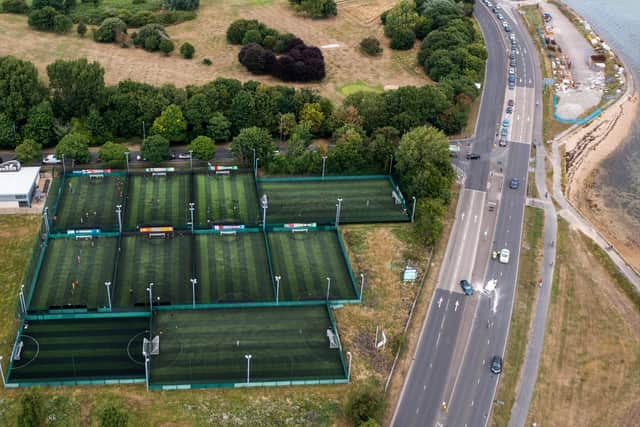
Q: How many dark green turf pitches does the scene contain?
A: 10